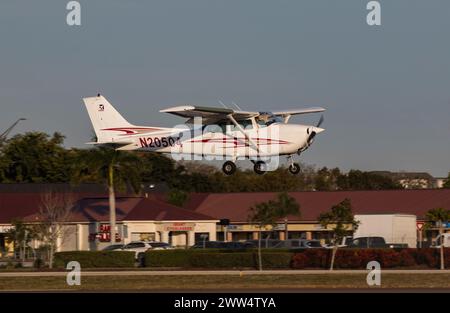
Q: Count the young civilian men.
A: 0